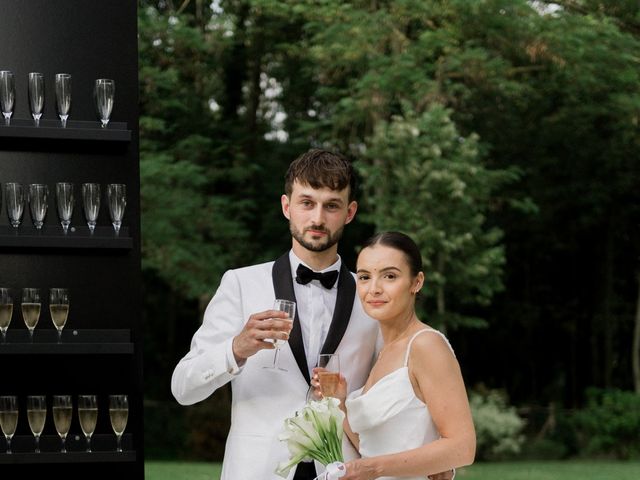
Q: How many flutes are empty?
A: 9